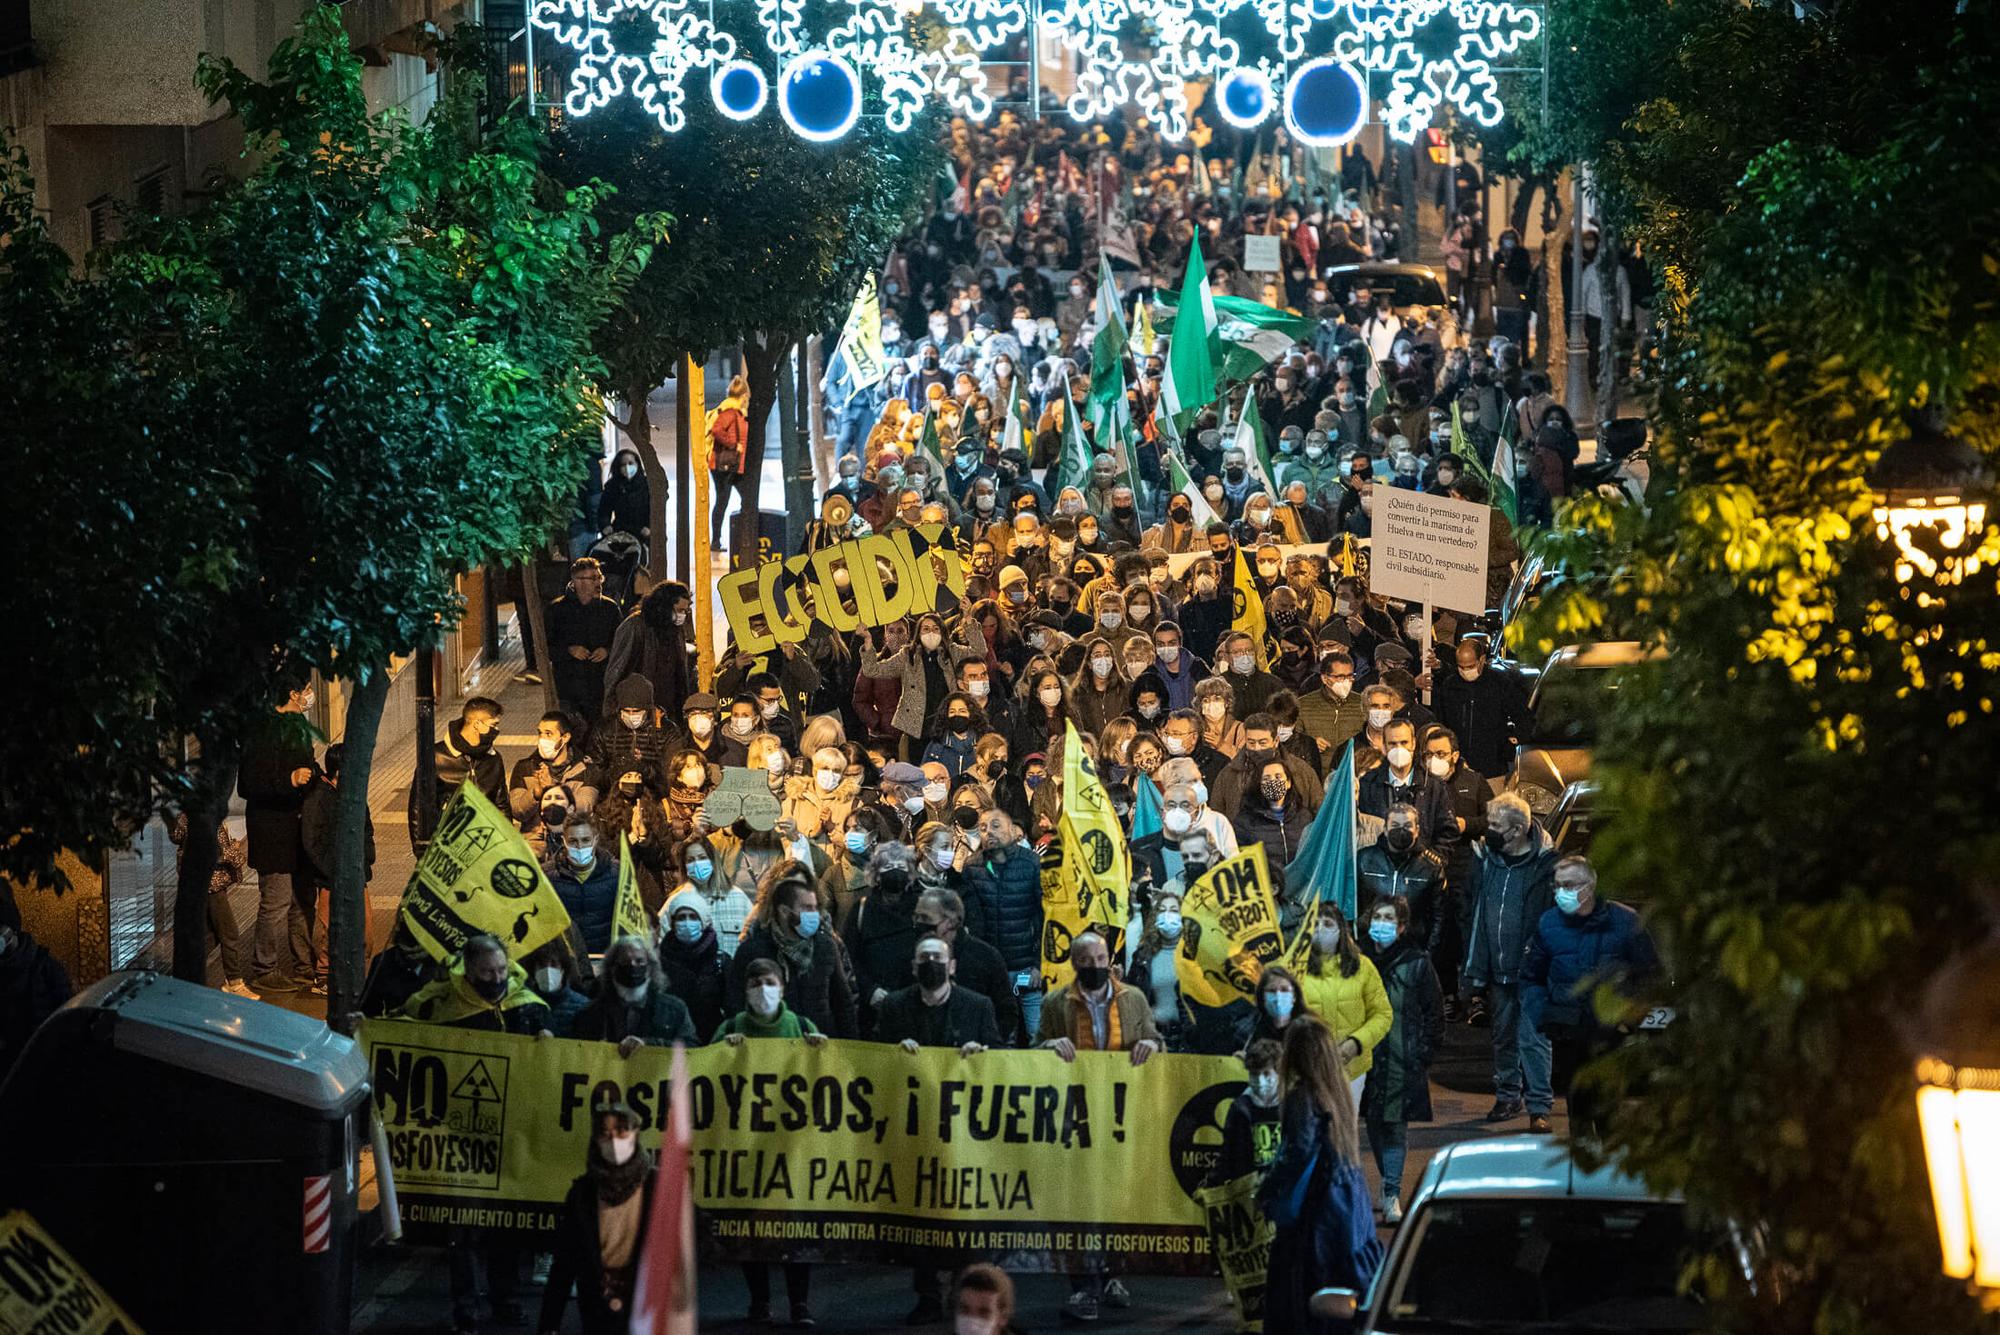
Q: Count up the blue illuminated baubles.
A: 4